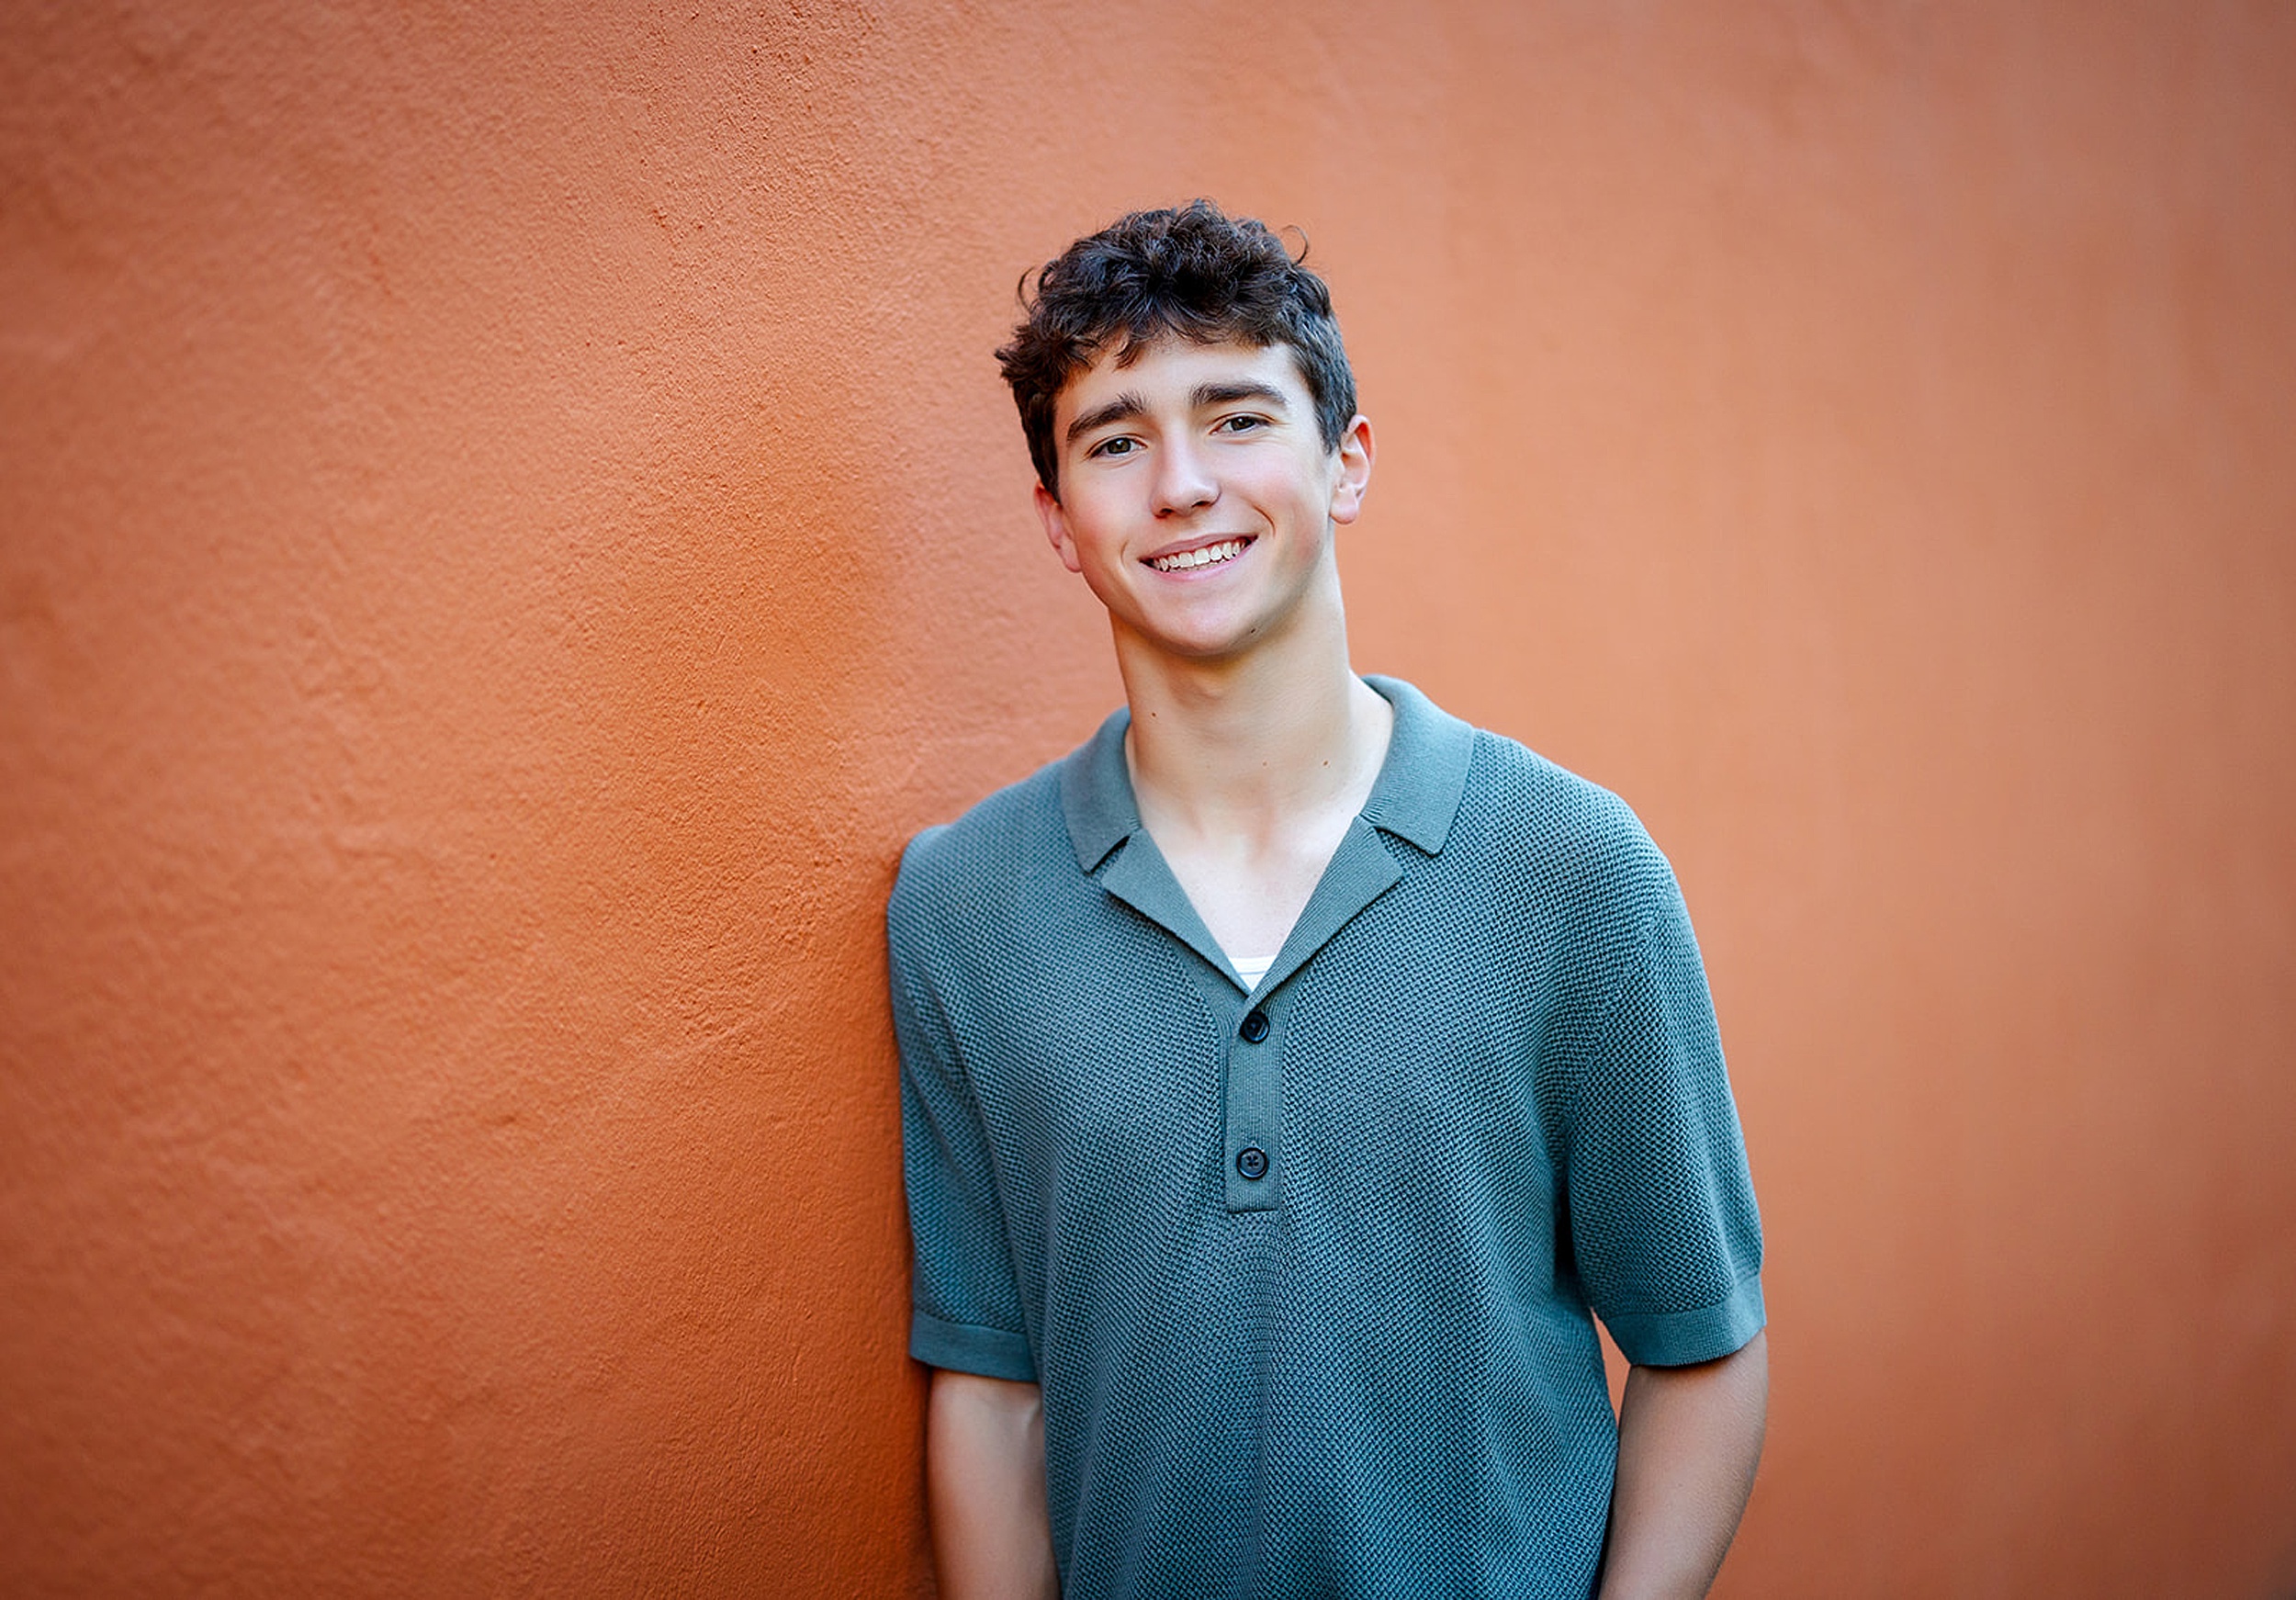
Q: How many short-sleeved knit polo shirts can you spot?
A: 1